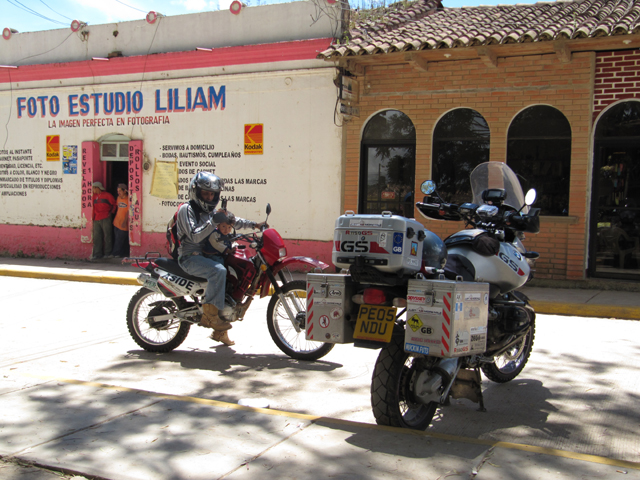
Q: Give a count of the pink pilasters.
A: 2